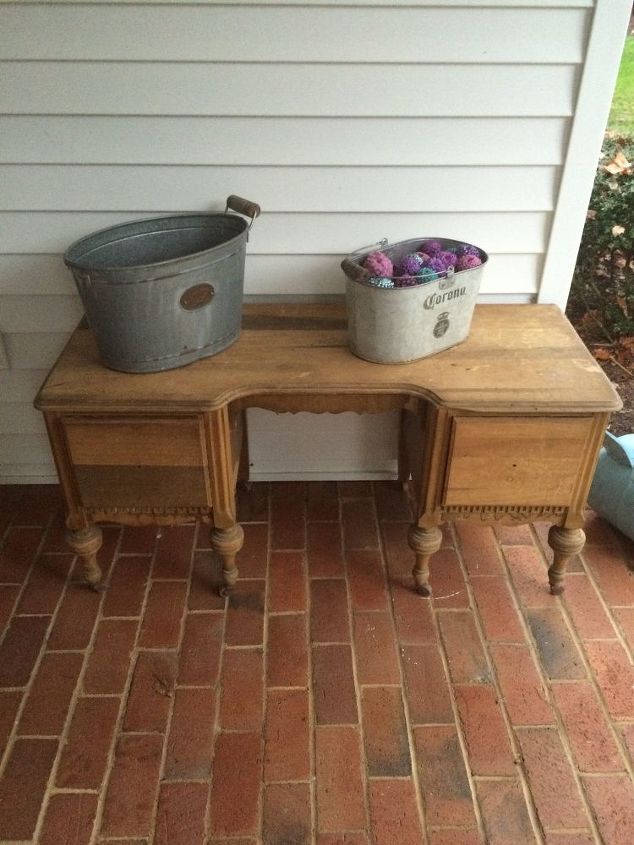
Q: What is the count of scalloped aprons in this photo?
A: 3